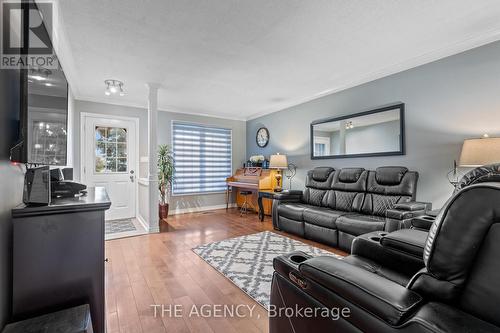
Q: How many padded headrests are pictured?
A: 3